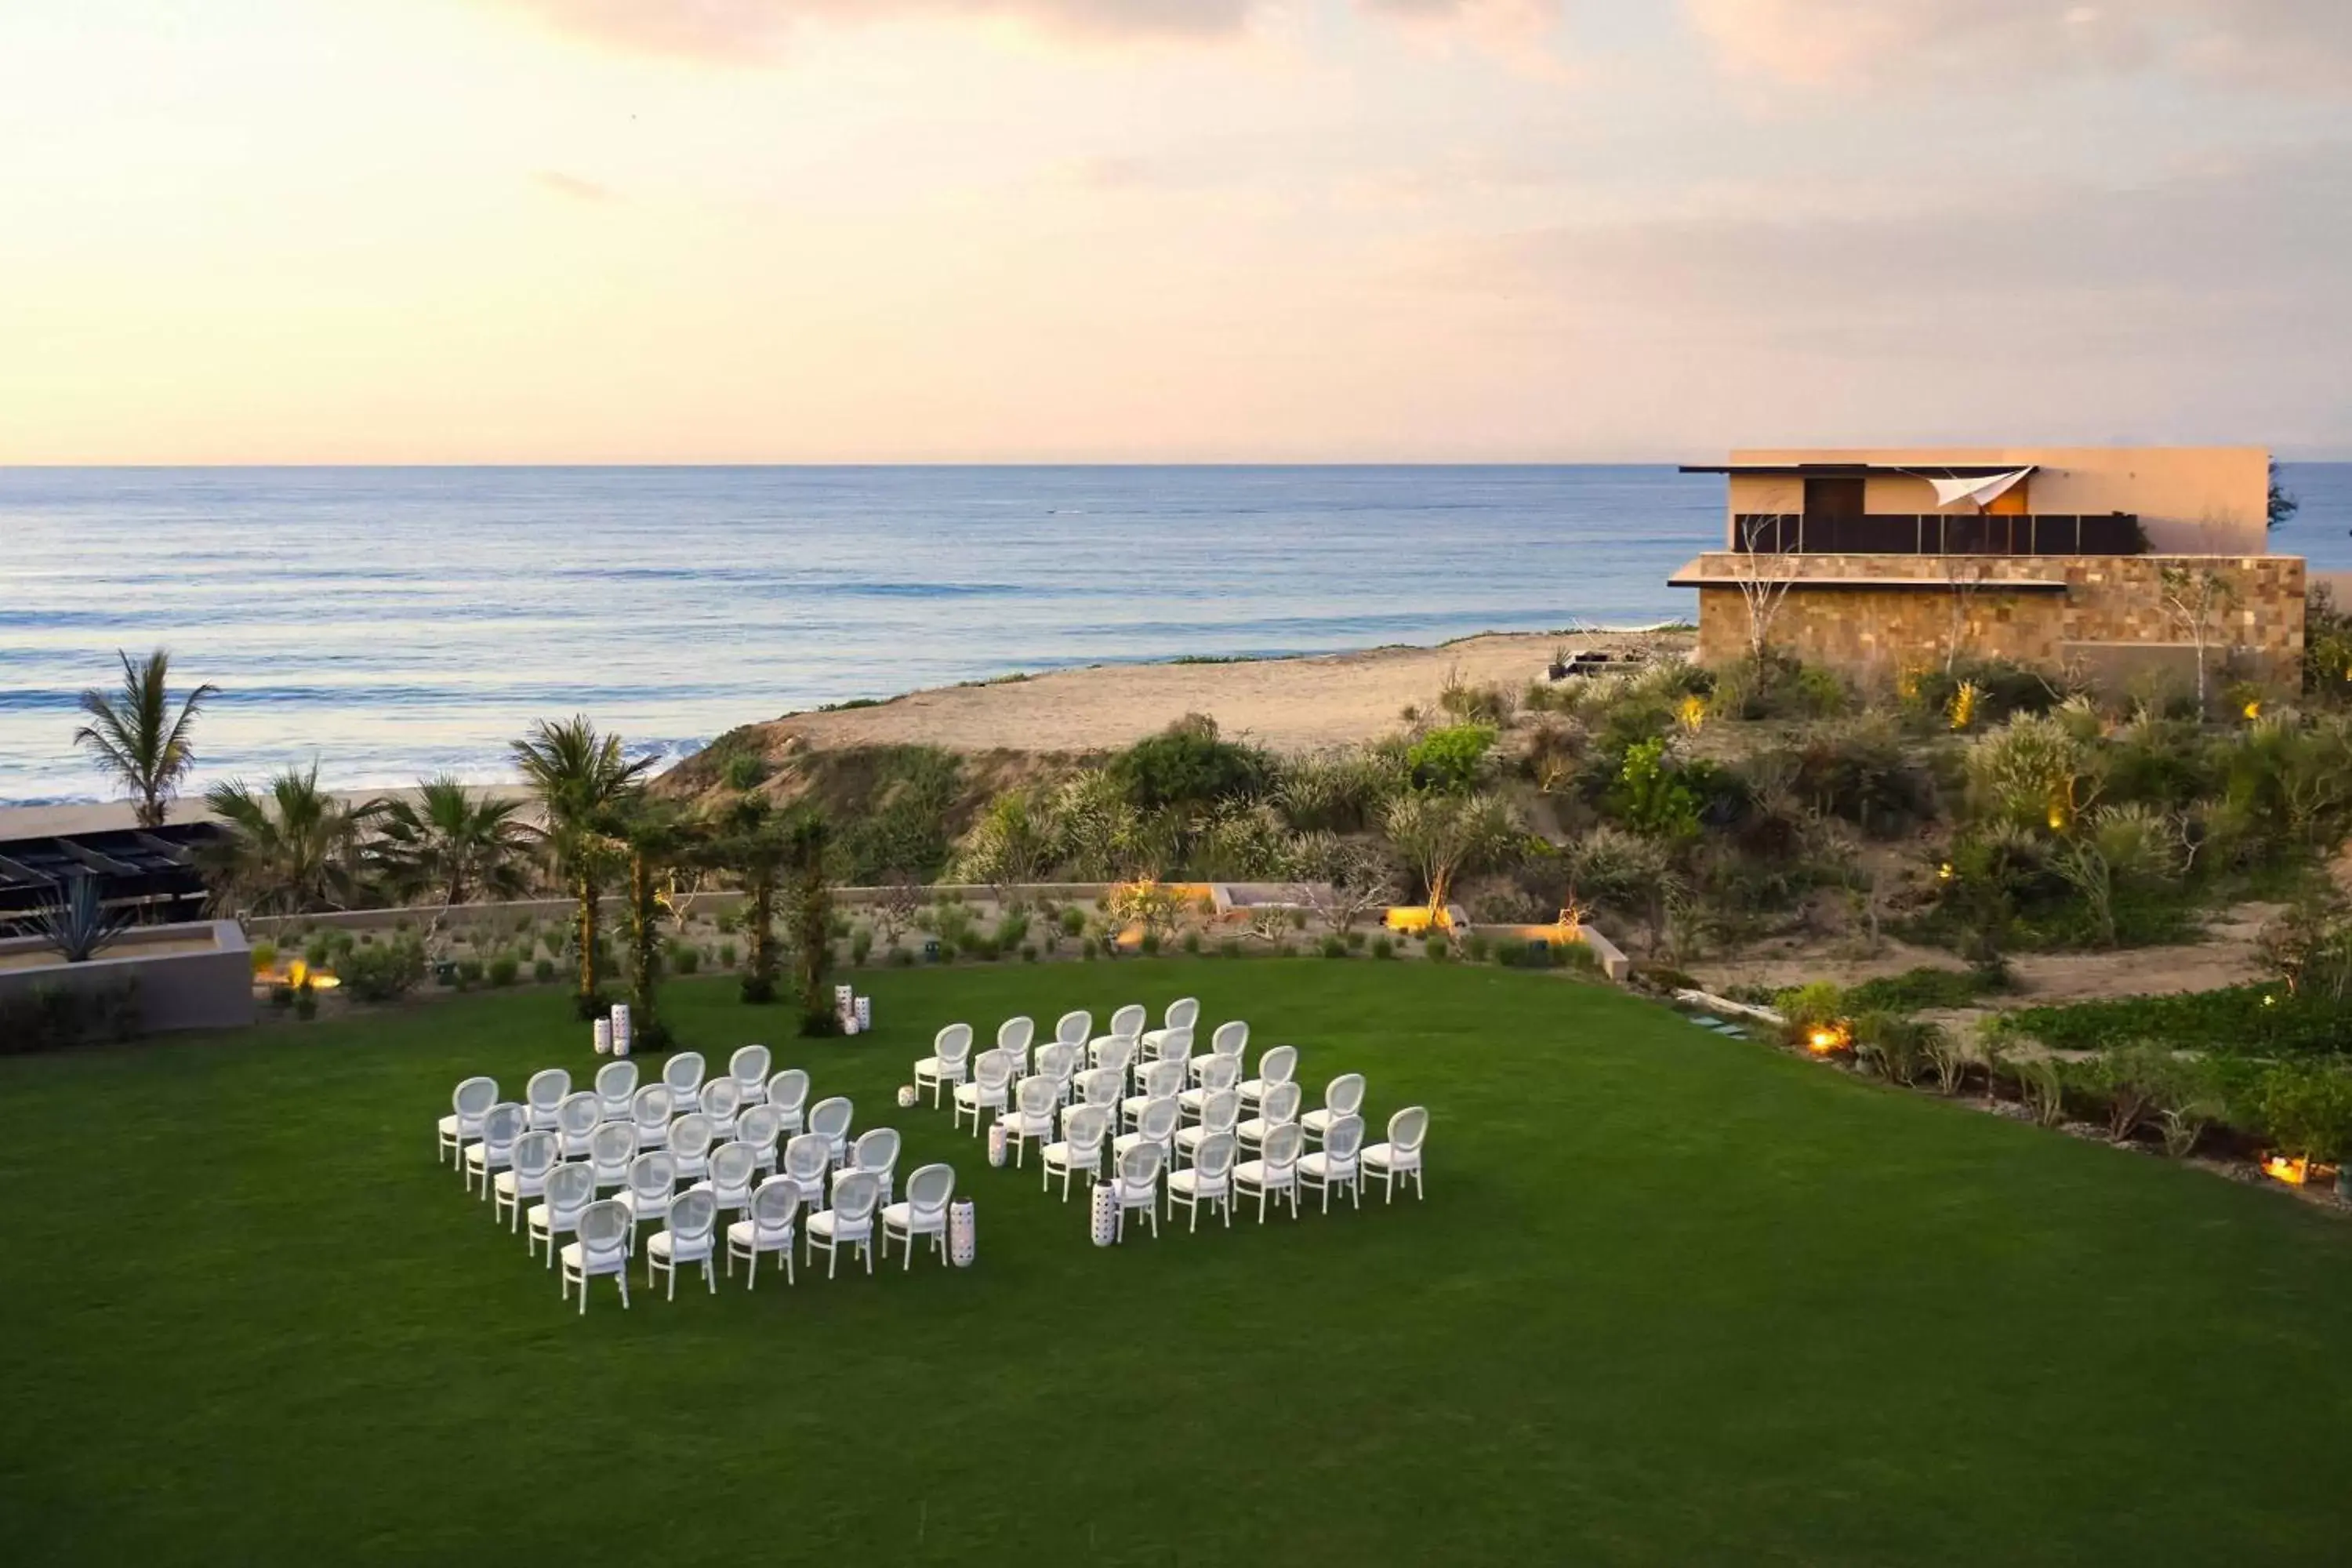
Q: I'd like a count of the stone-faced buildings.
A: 1